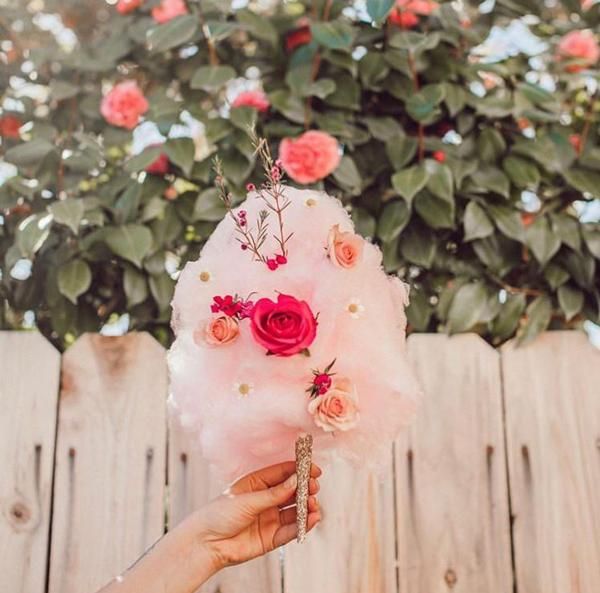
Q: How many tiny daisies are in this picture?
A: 4